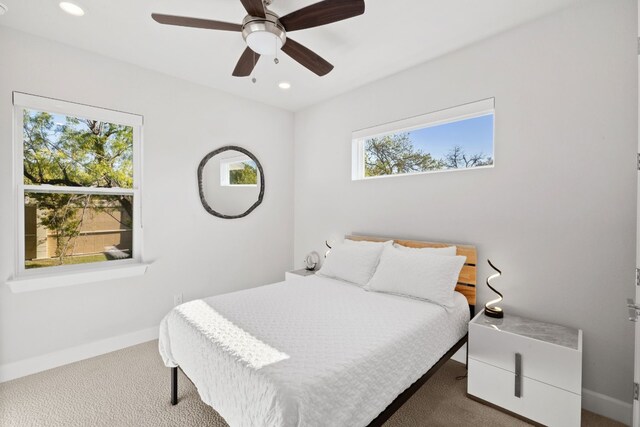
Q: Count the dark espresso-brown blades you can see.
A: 5